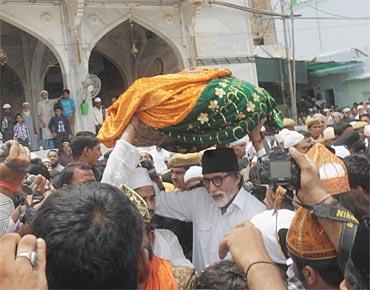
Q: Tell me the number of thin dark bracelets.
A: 1